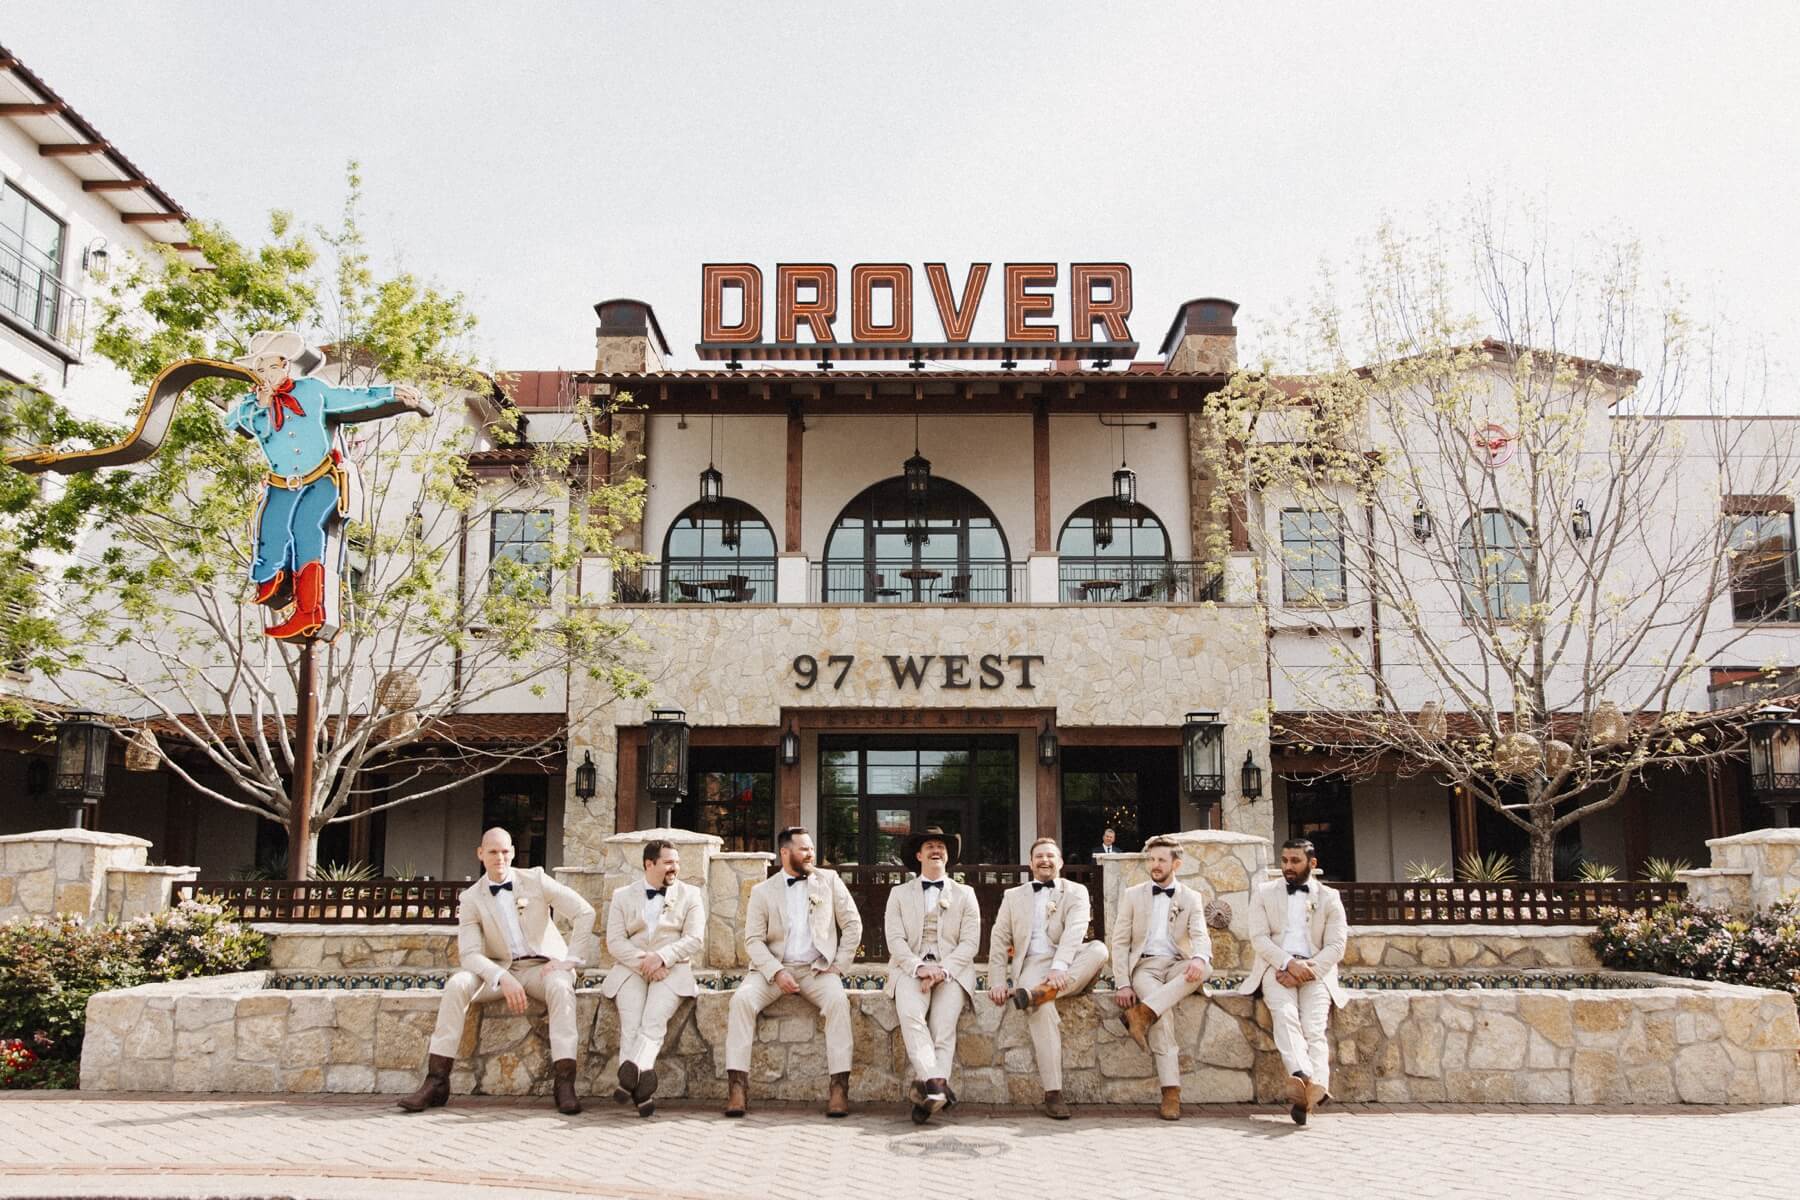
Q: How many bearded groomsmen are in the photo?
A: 5